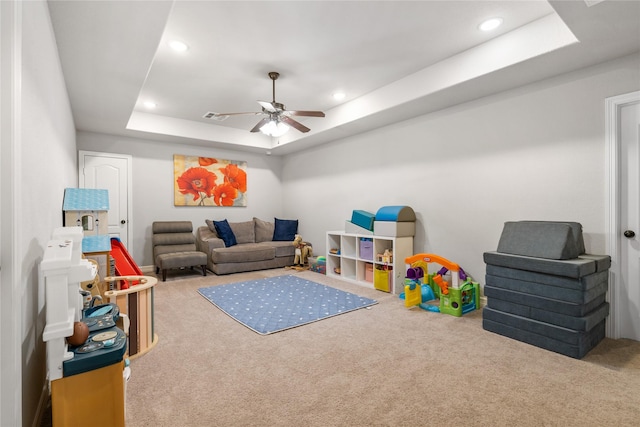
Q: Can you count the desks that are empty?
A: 0